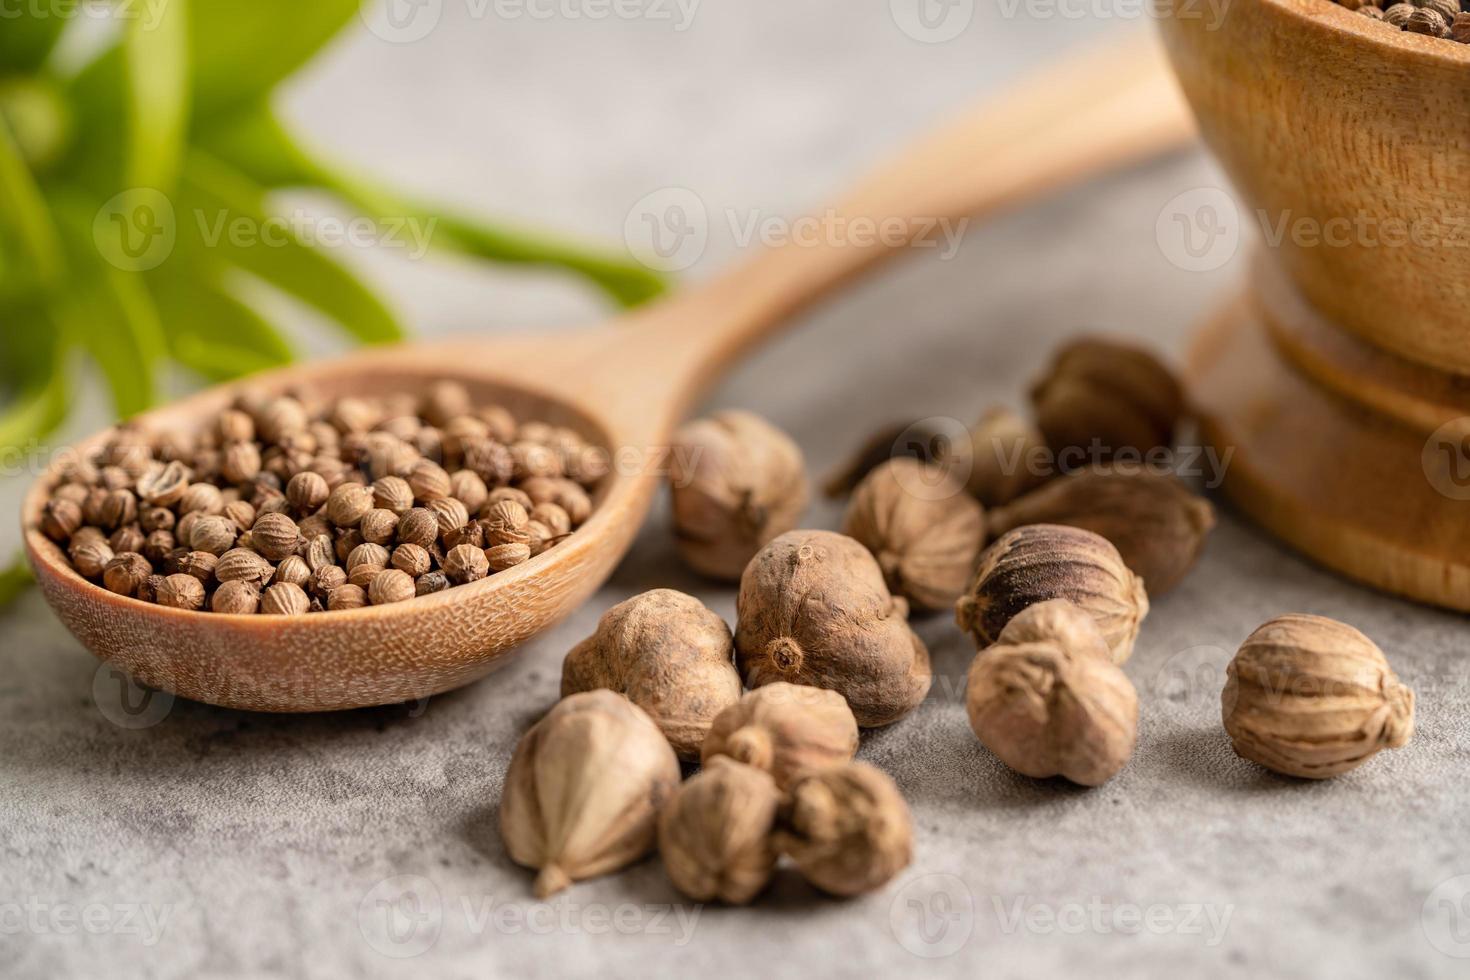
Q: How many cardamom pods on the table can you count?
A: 15